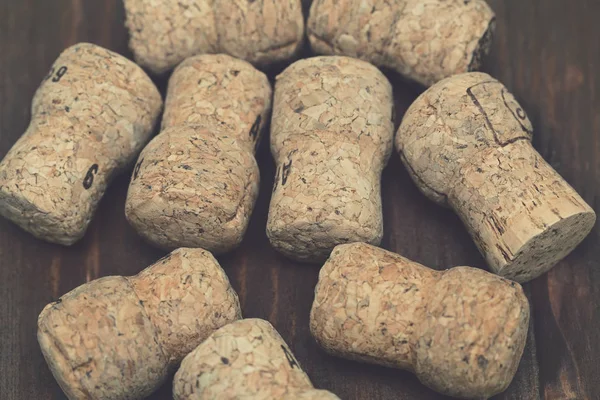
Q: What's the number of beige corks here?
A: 9